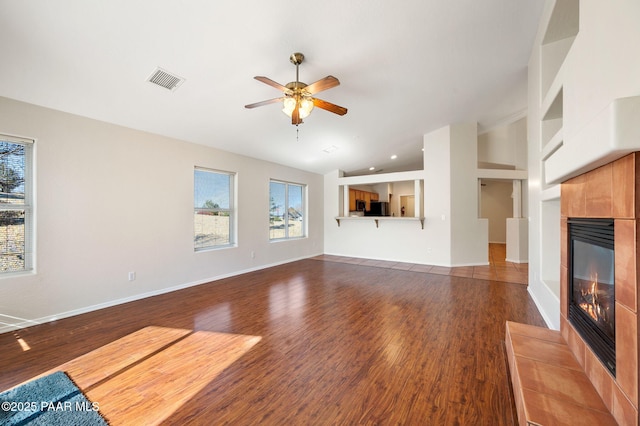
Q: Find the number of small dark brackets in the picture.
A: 3